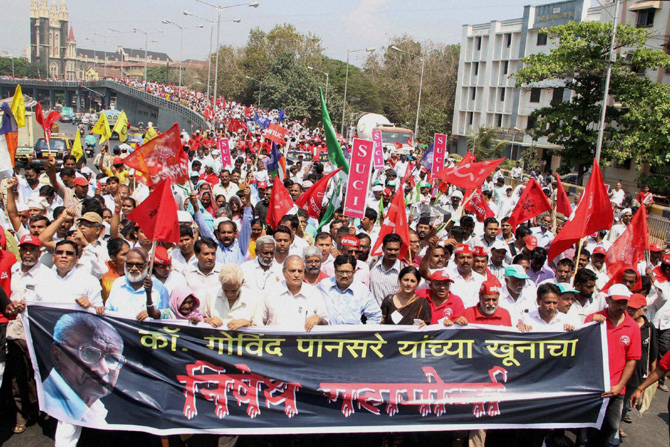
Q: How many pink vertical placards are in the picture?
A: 4